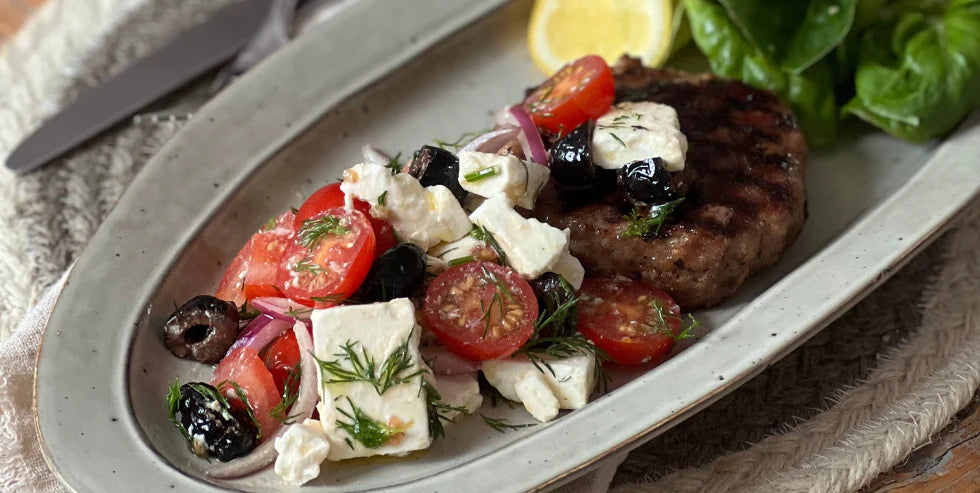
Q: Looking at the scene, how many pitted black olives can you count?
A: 7